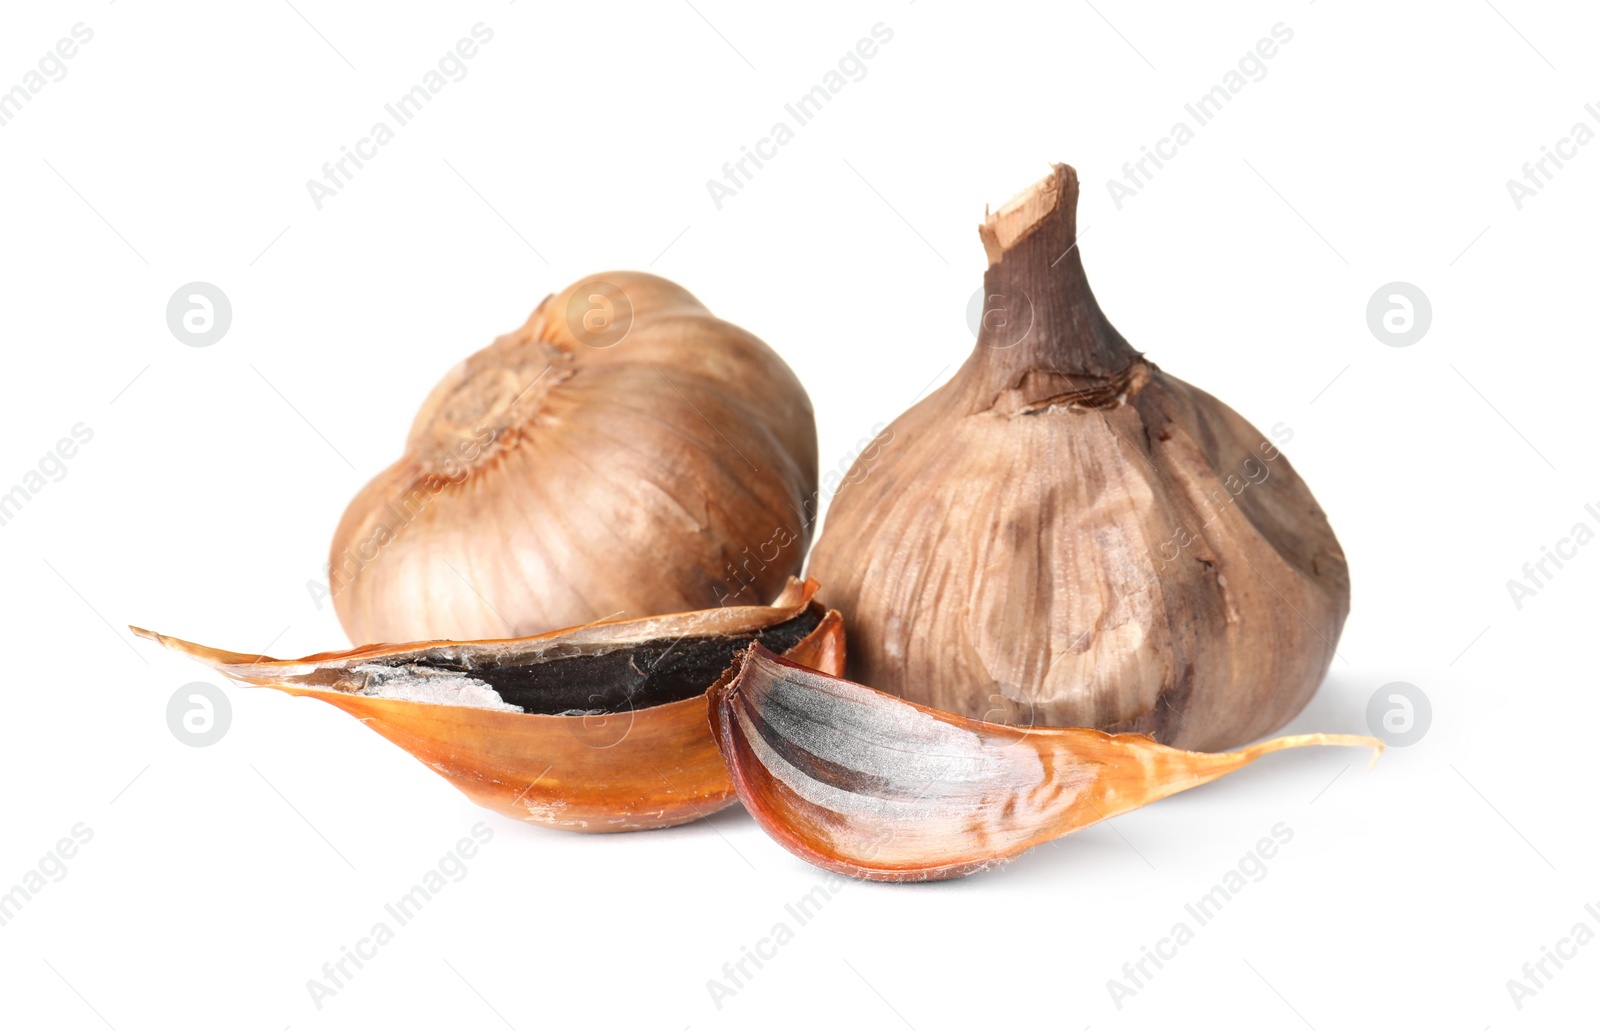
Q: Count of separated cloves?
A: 2